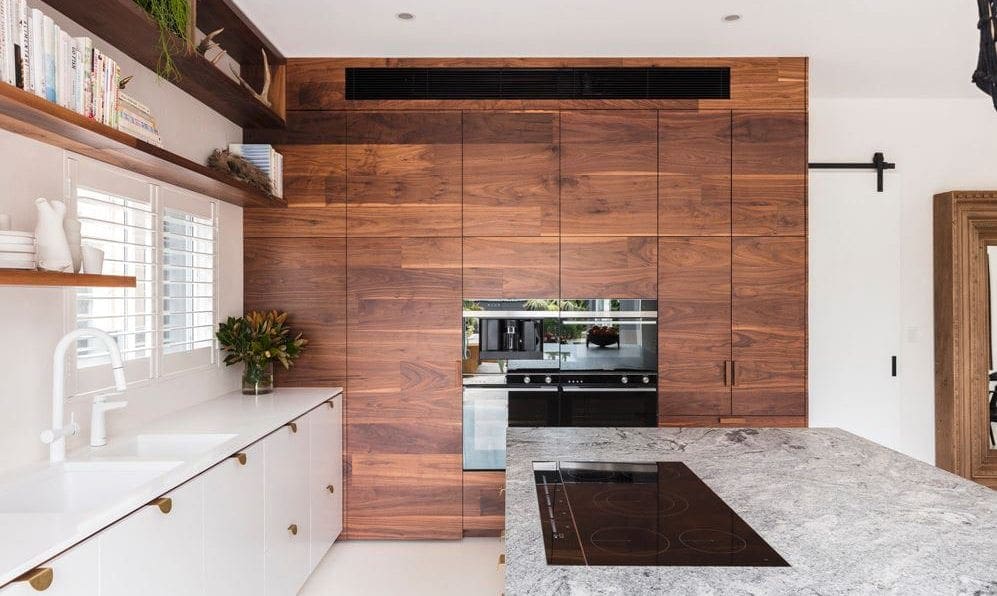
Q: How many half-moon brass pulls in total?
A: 7